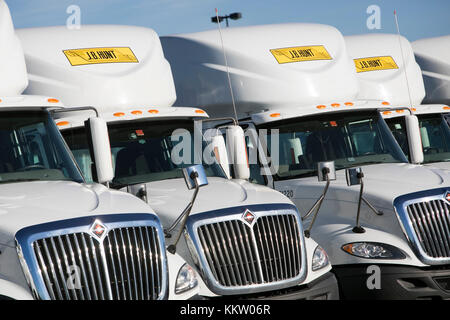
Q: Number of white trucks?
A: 5